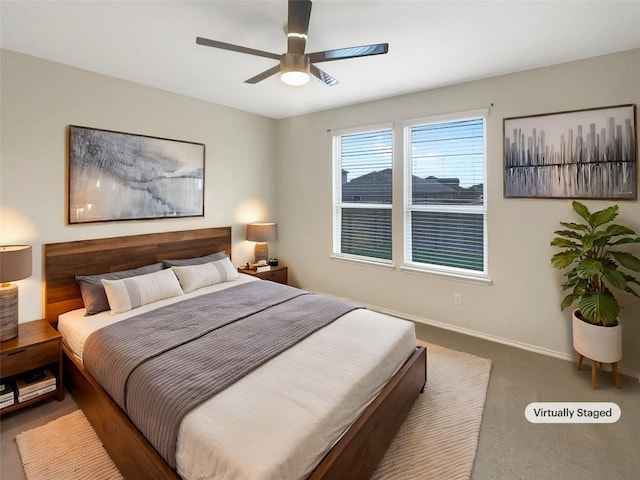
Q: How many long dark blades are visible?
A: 5